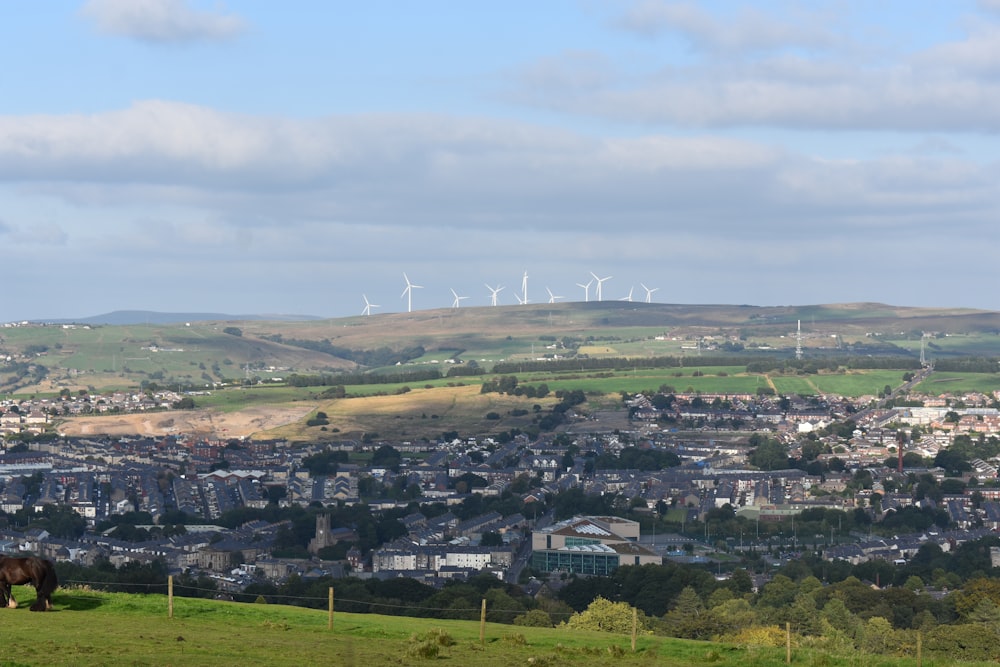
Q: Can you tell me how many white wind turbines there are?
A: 11